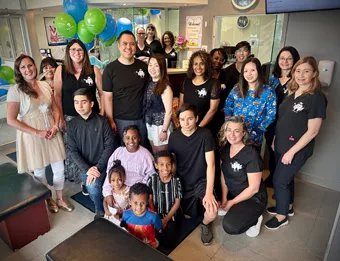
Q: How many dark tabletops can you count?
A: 2